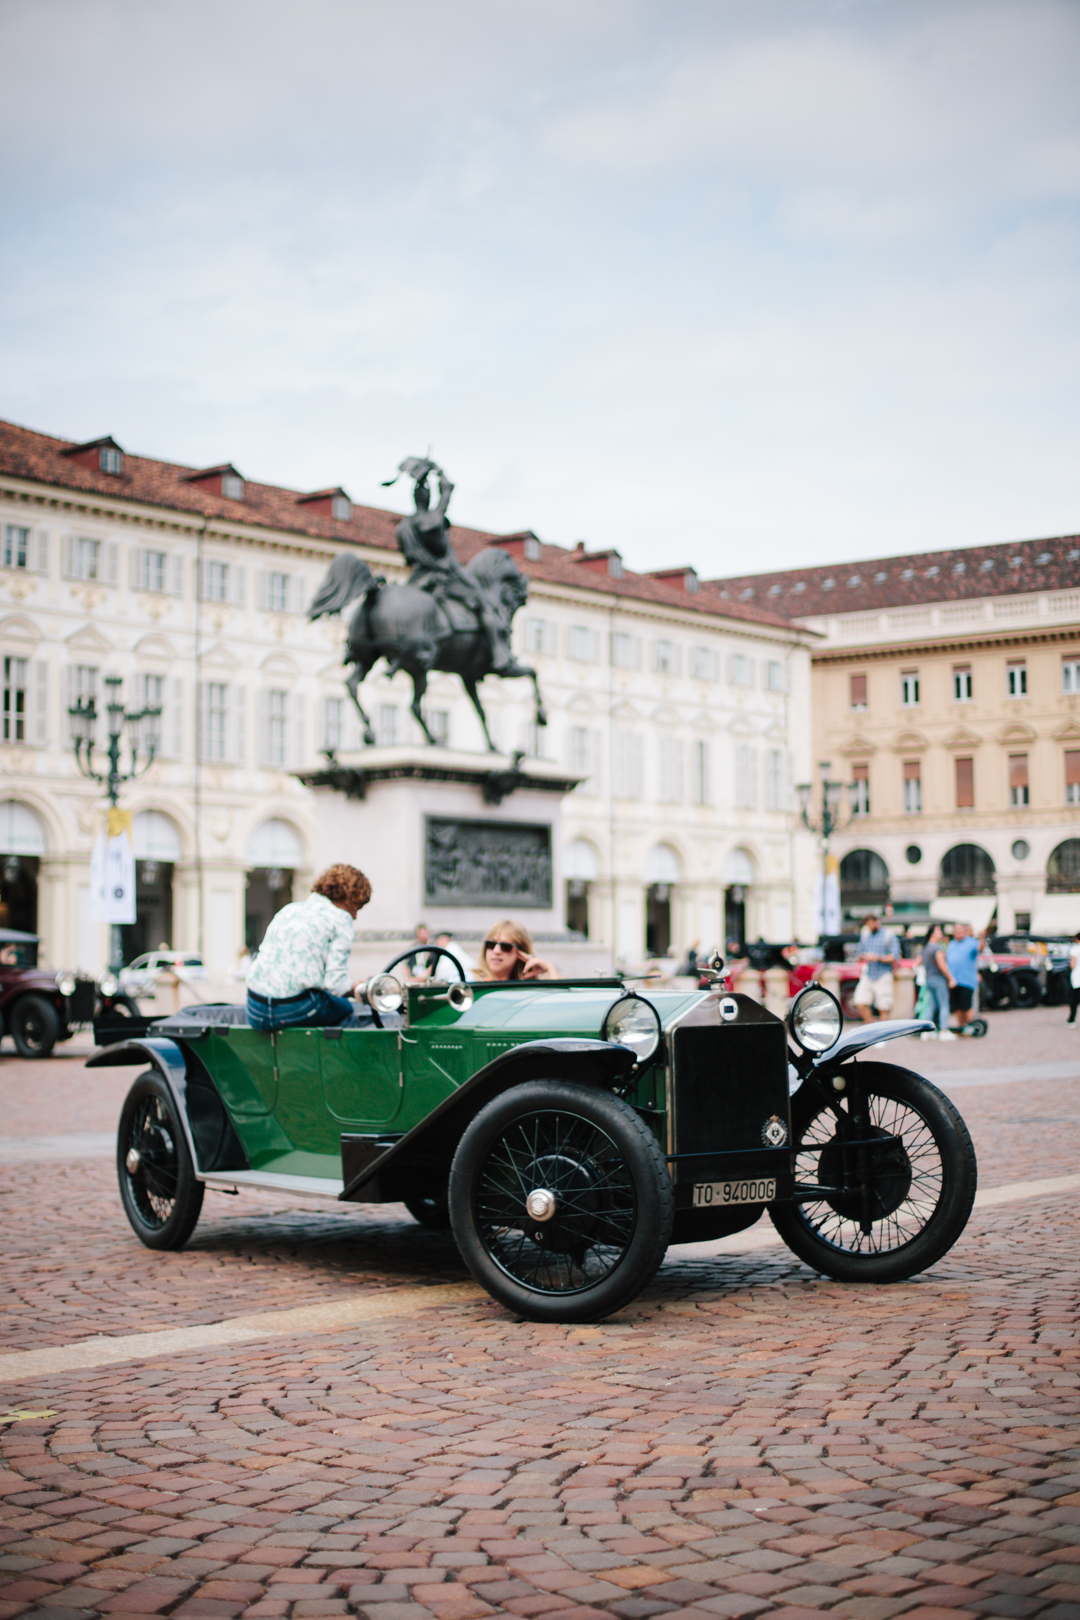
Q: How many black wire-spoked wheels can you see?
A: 3